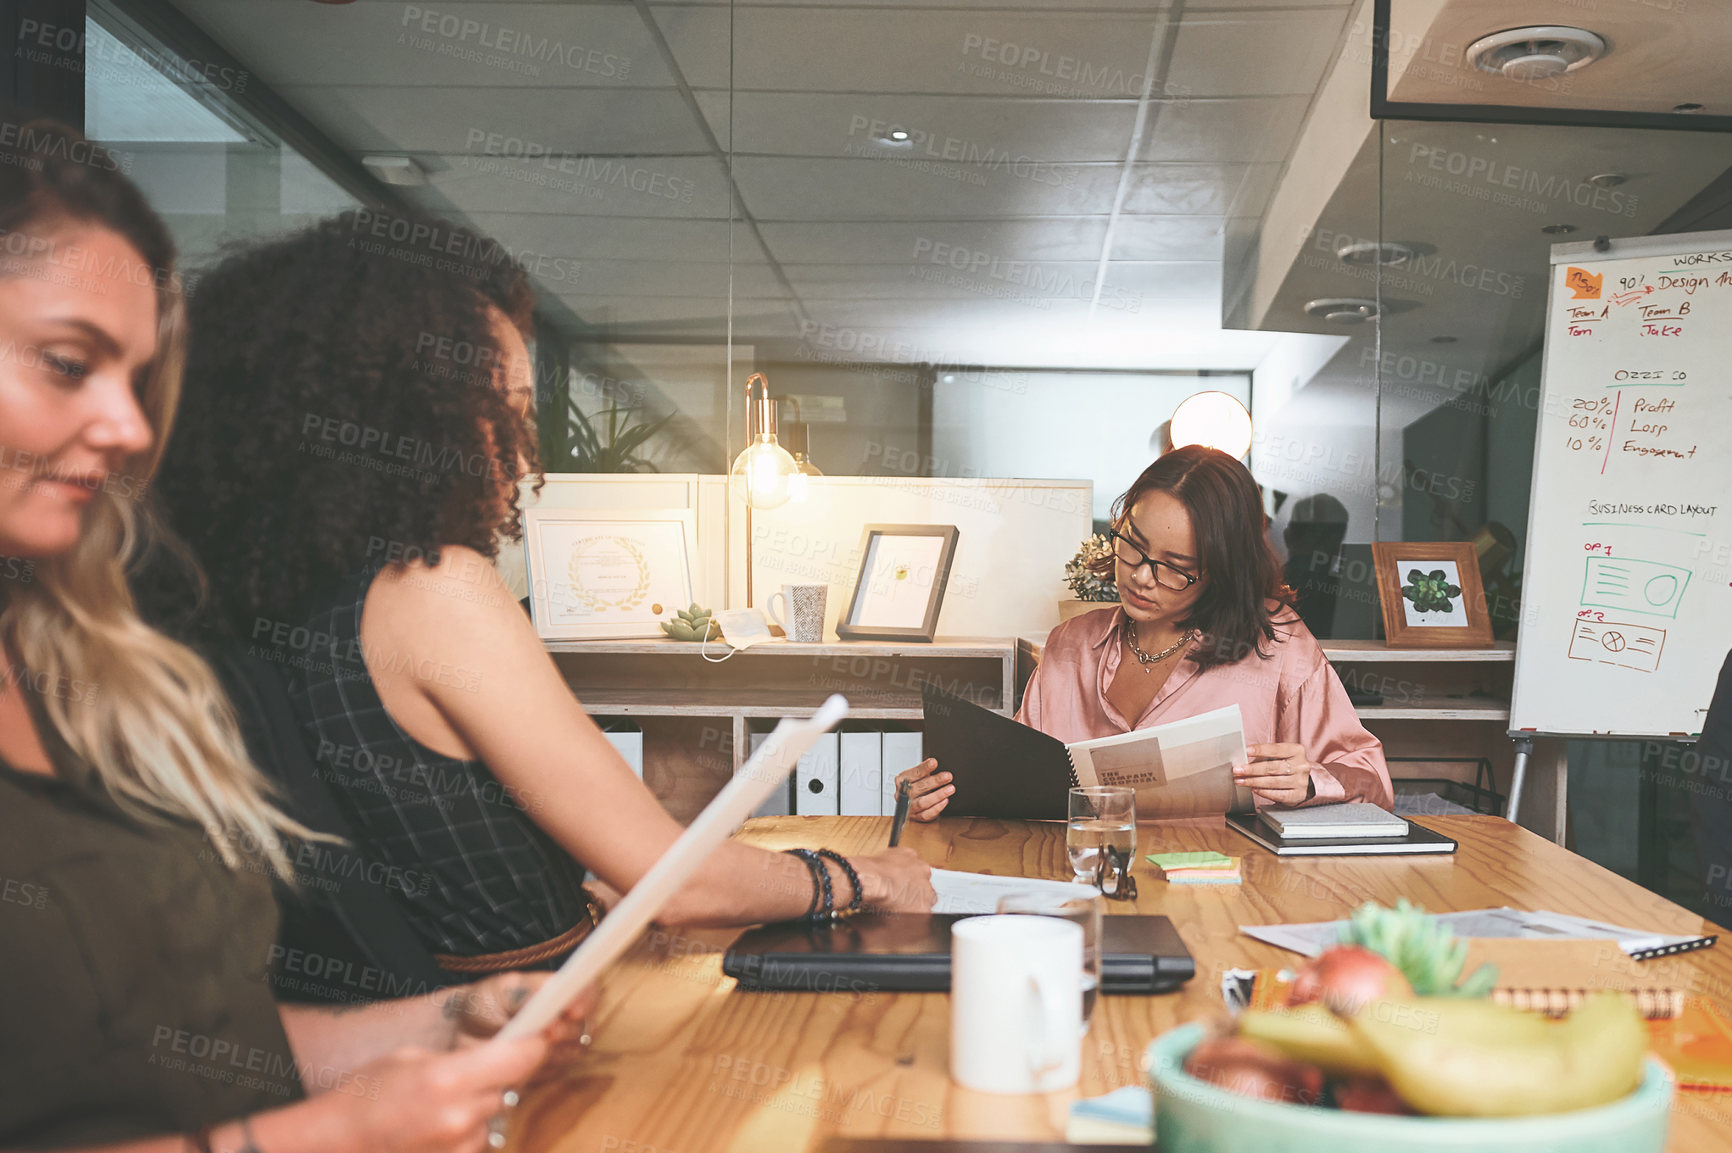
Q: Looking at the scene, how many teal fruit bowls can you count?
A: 1